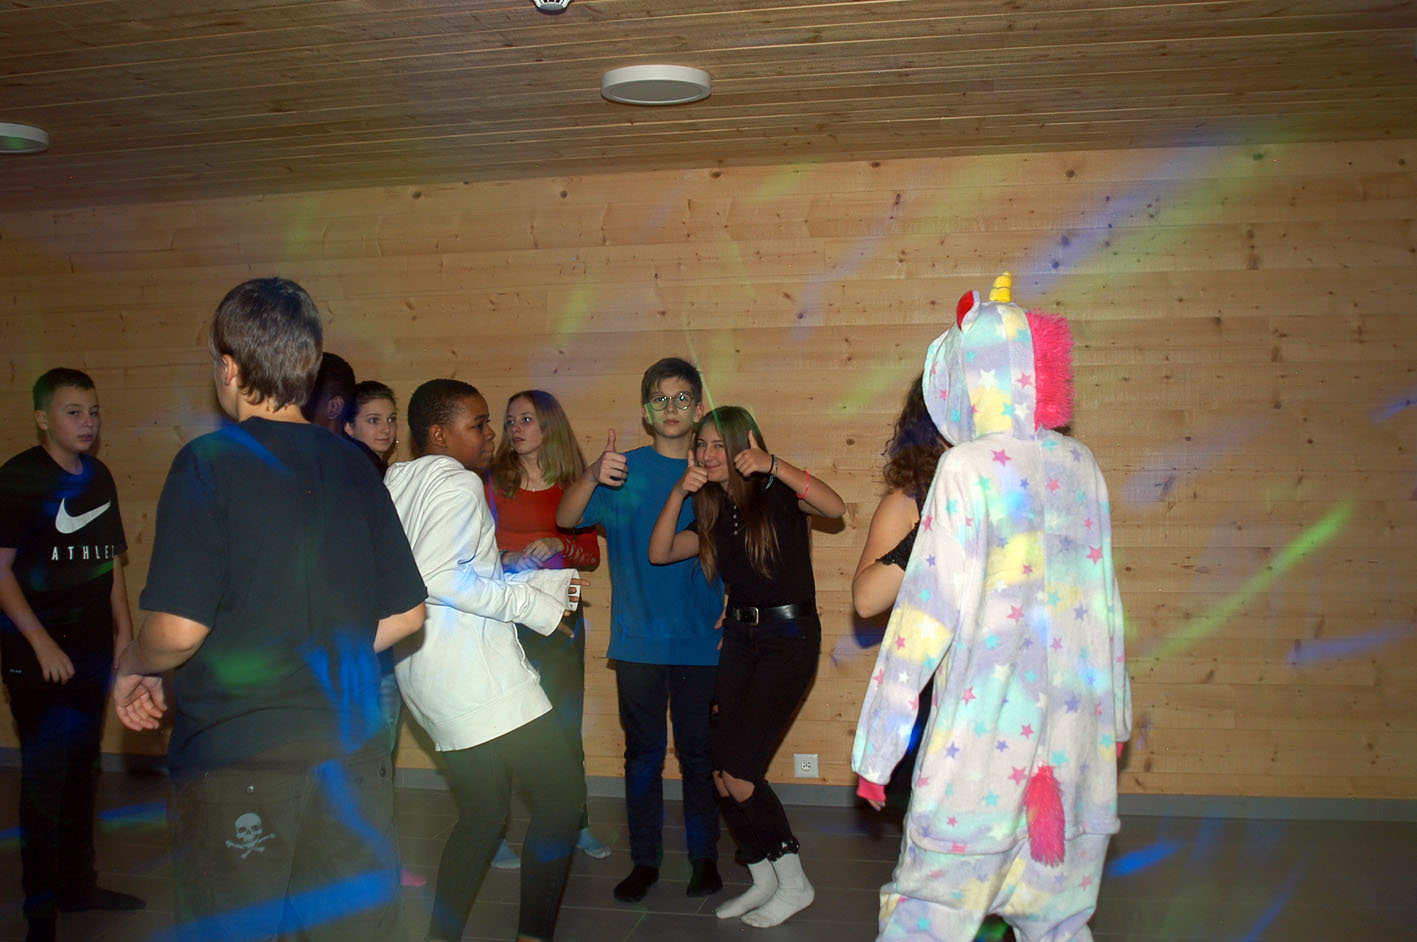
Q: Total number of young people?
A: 10